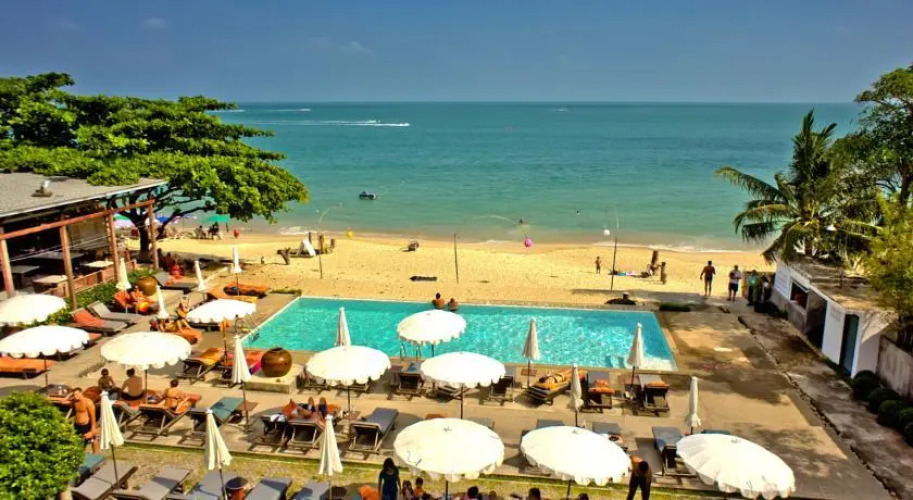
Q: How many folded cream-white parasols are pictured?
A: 13